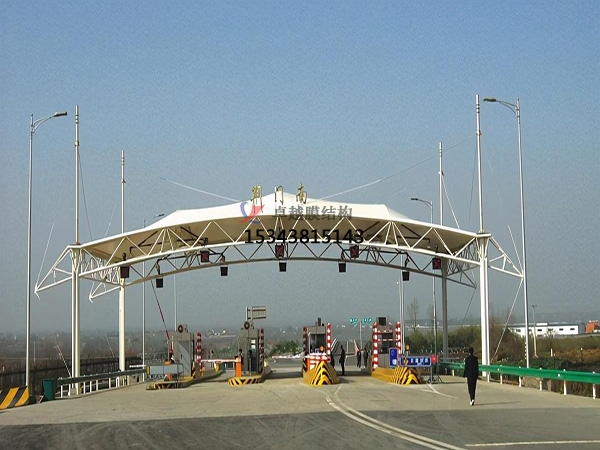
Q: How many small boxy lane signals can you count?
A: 10